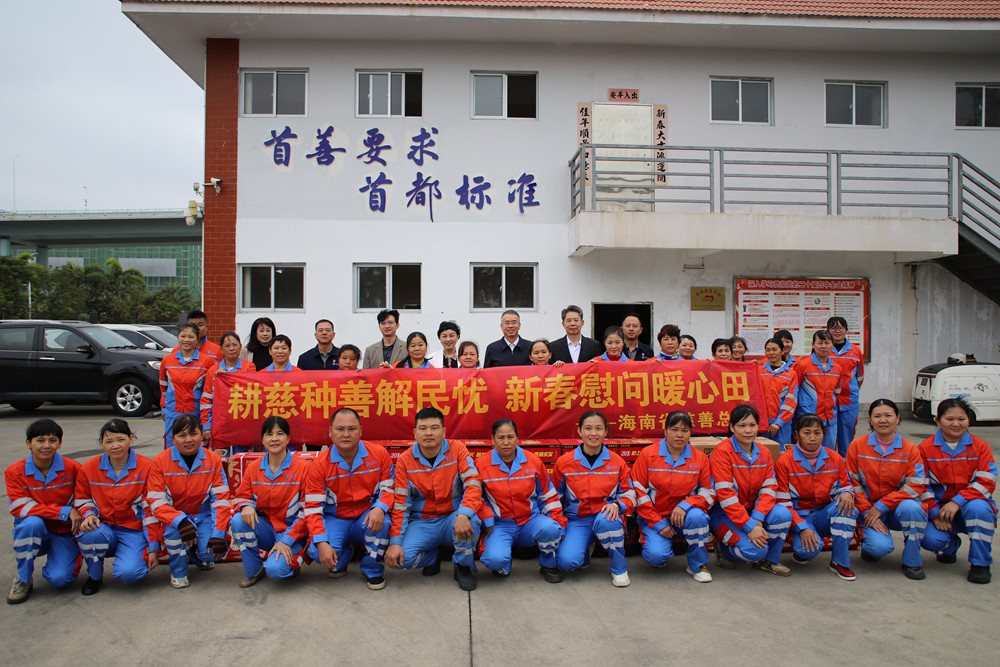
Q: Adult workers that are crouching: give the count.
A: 13